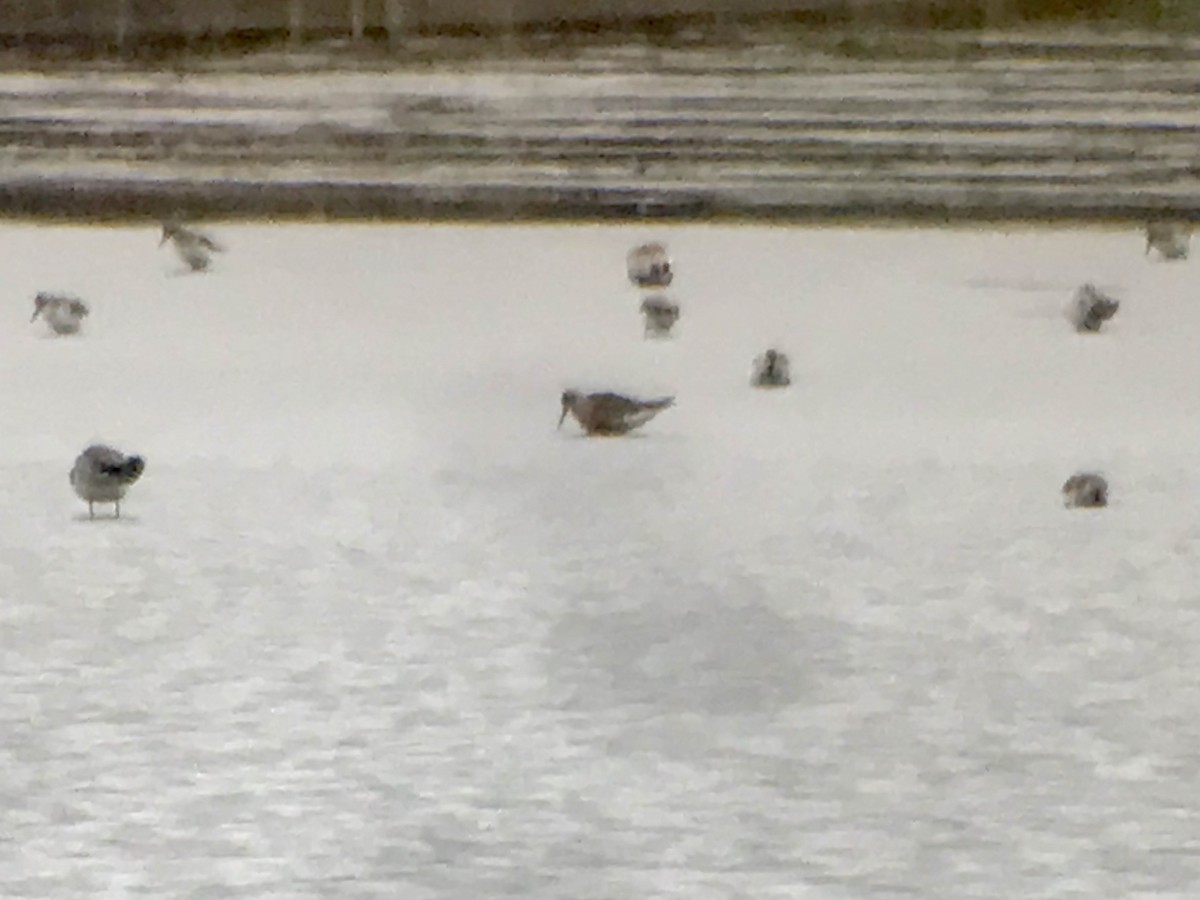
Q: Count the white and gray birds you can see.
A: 9